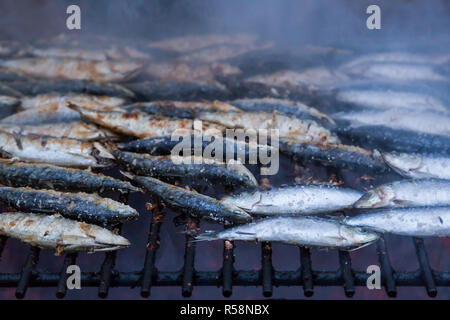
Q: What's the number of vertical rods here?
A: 11